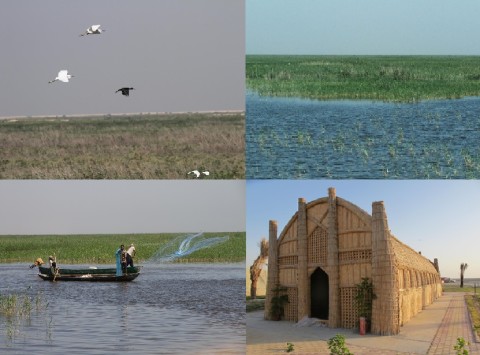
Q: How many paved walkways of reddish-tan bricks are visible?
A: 1